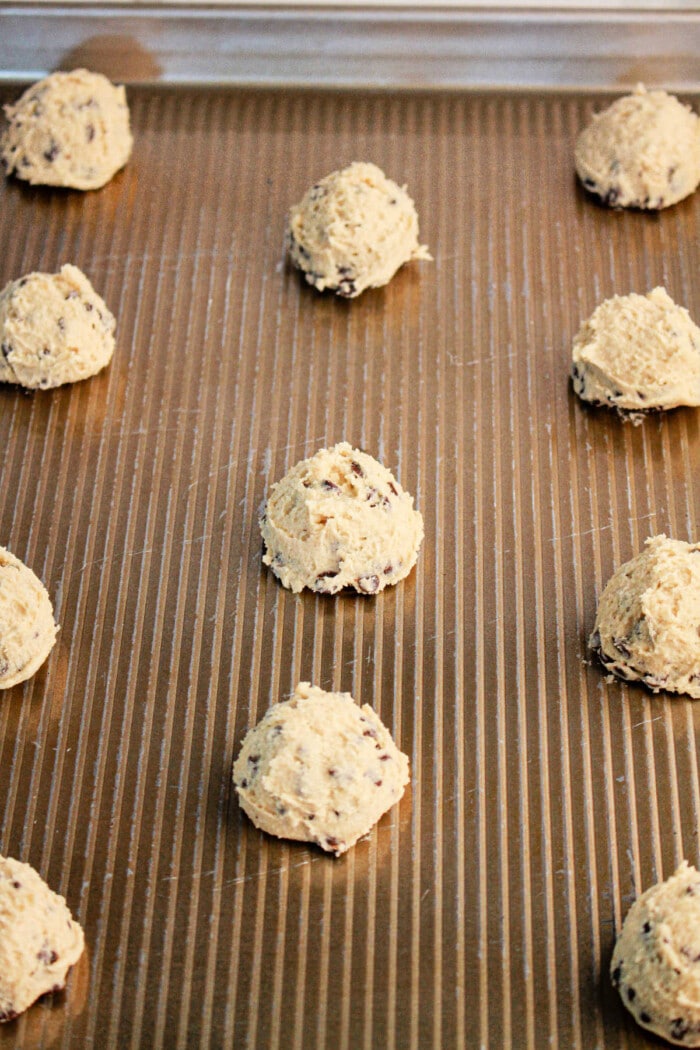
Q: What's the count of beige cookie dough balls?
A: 11